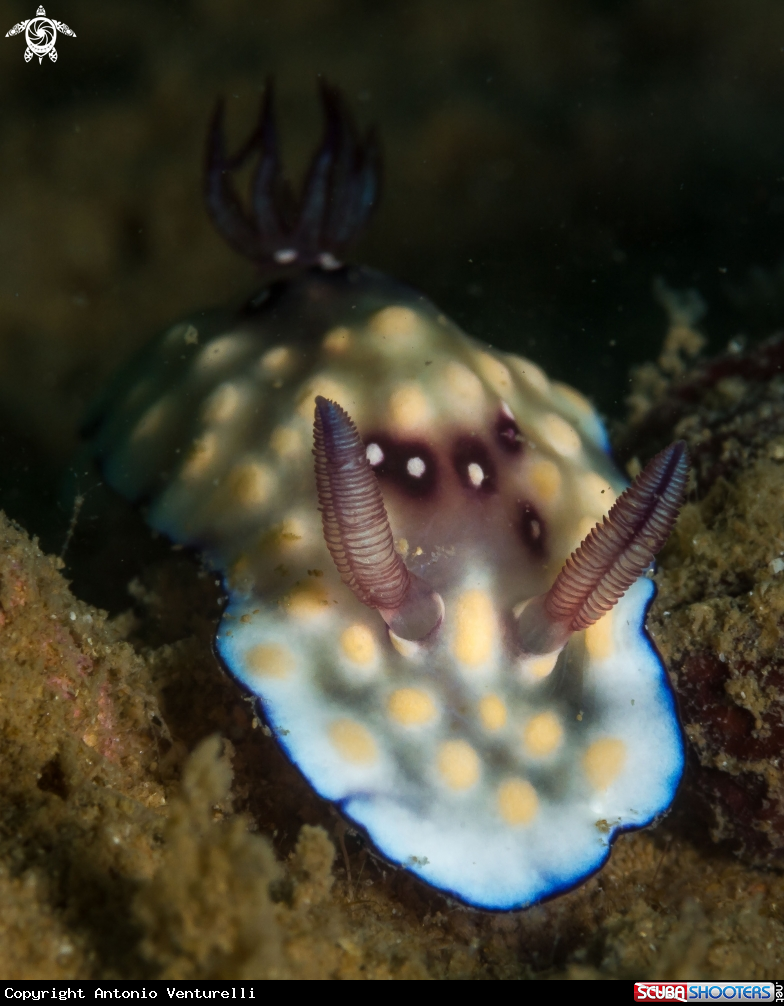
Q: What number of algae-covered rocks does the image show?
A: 2